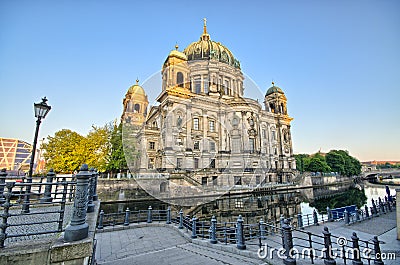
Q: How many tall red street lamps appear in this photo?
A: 0